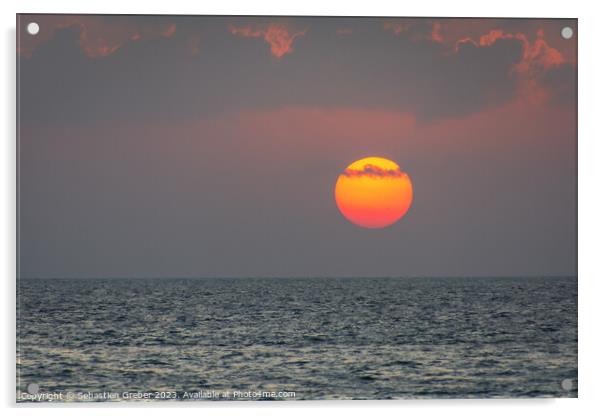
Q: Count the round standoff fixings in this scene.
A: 4